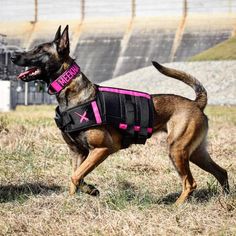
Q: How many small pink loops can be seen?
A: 3